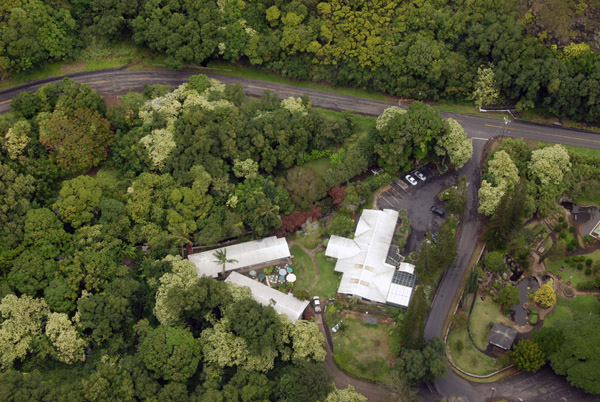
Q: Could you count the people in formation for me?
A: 0